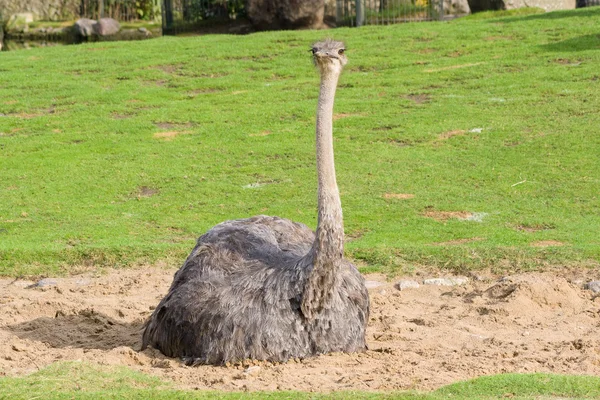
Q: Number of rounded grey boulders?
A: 2